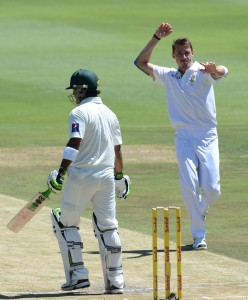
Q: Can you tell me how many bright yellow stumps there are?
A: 3